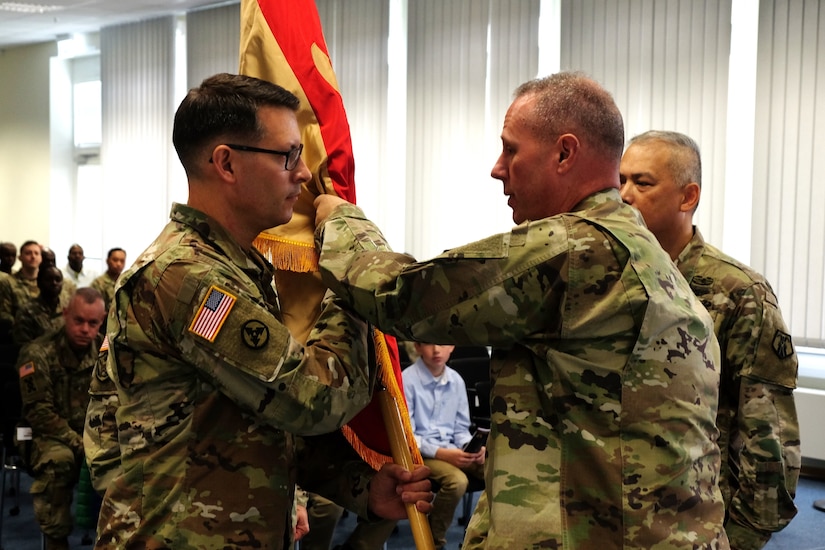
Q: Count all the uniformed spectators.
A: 6